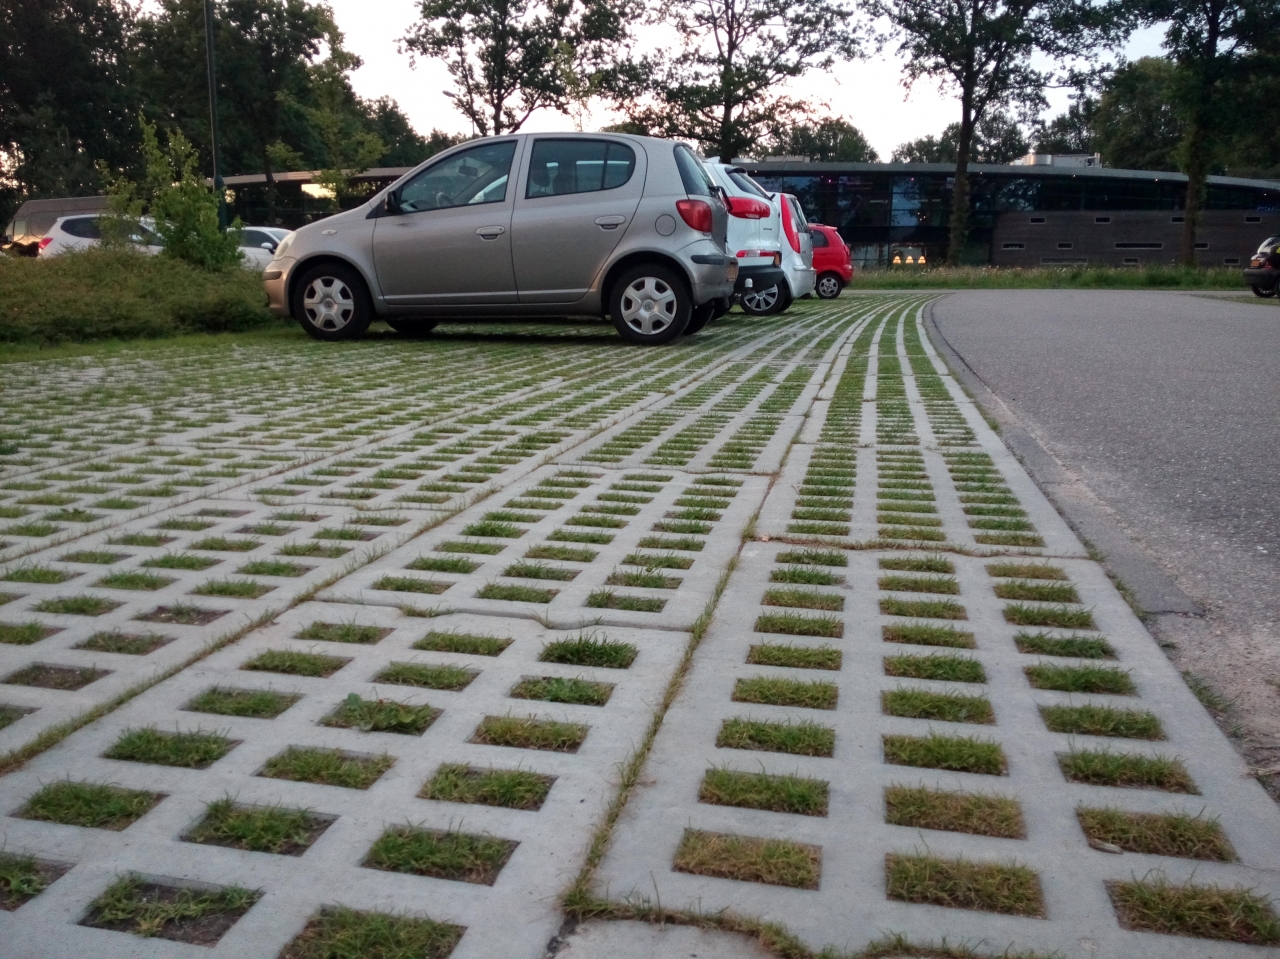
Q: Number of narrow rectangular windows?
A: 11